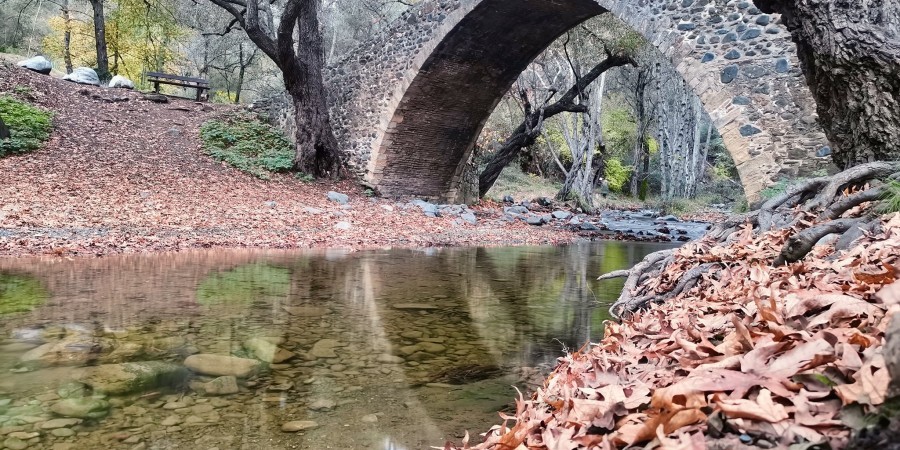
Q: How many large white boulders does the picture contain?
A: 3